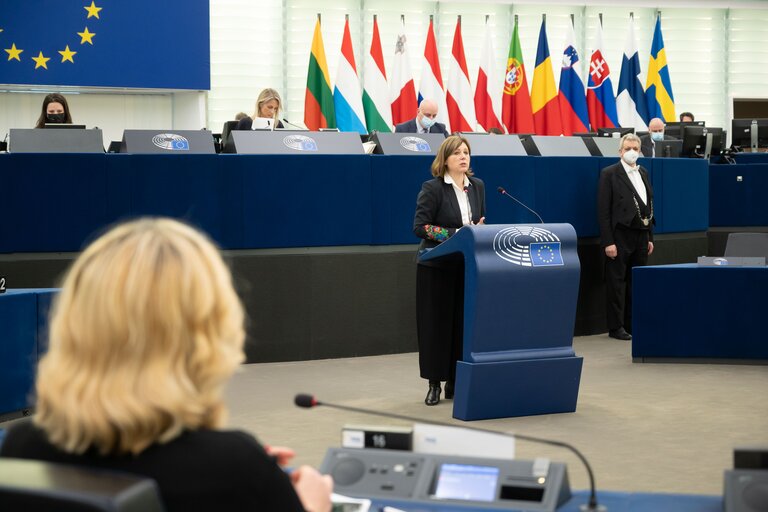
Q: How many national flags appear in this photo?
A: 13